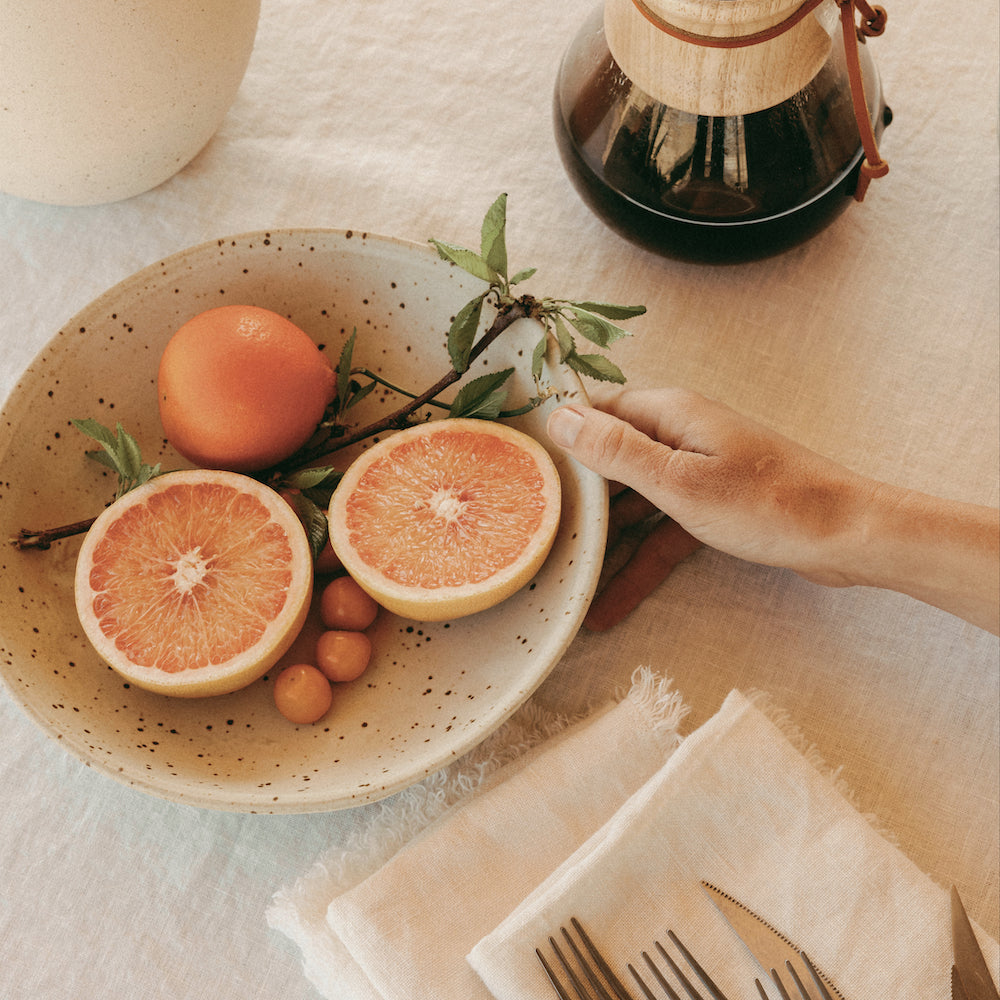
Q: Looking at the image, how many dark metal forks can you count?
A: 3